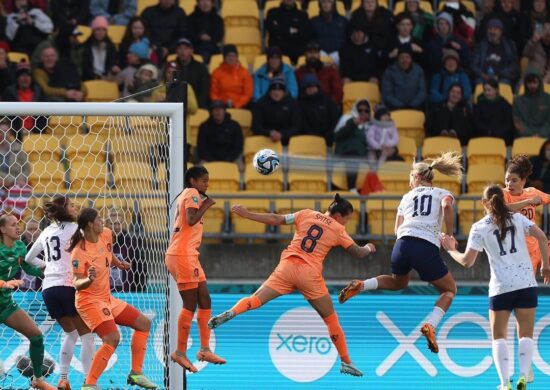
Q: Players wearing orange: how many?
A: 4